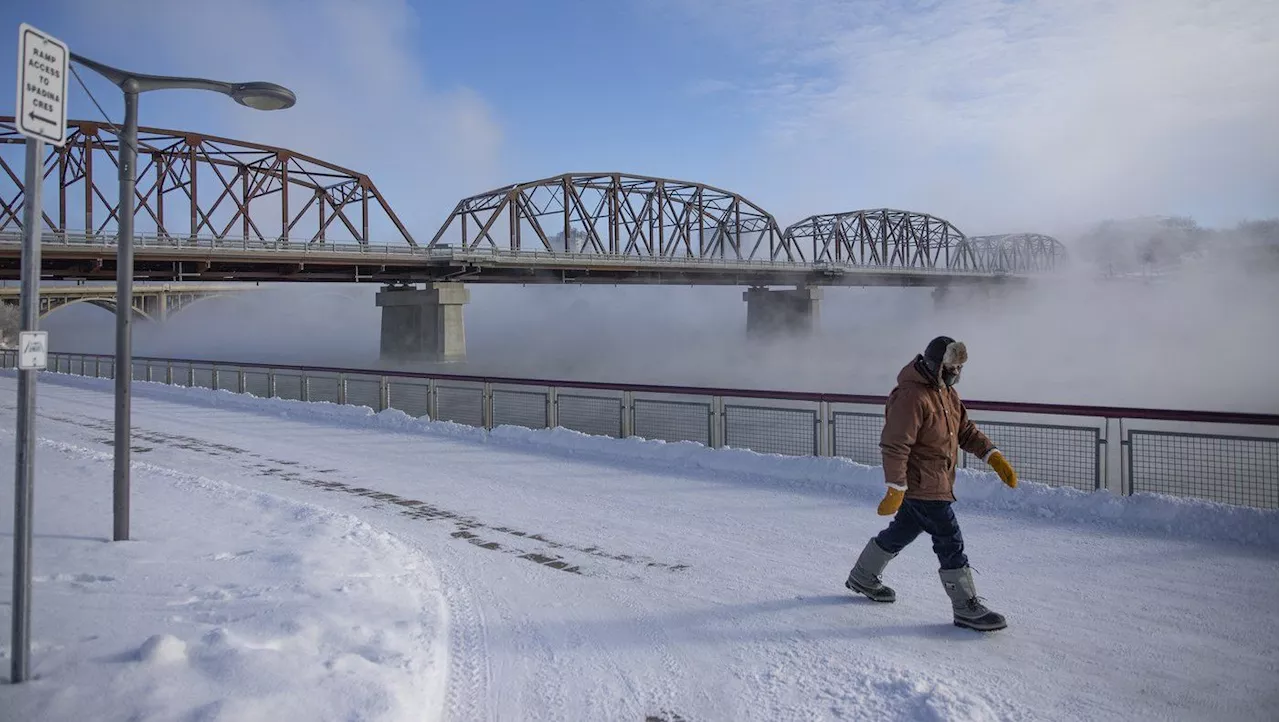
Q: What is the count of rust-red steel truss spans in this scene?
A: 4